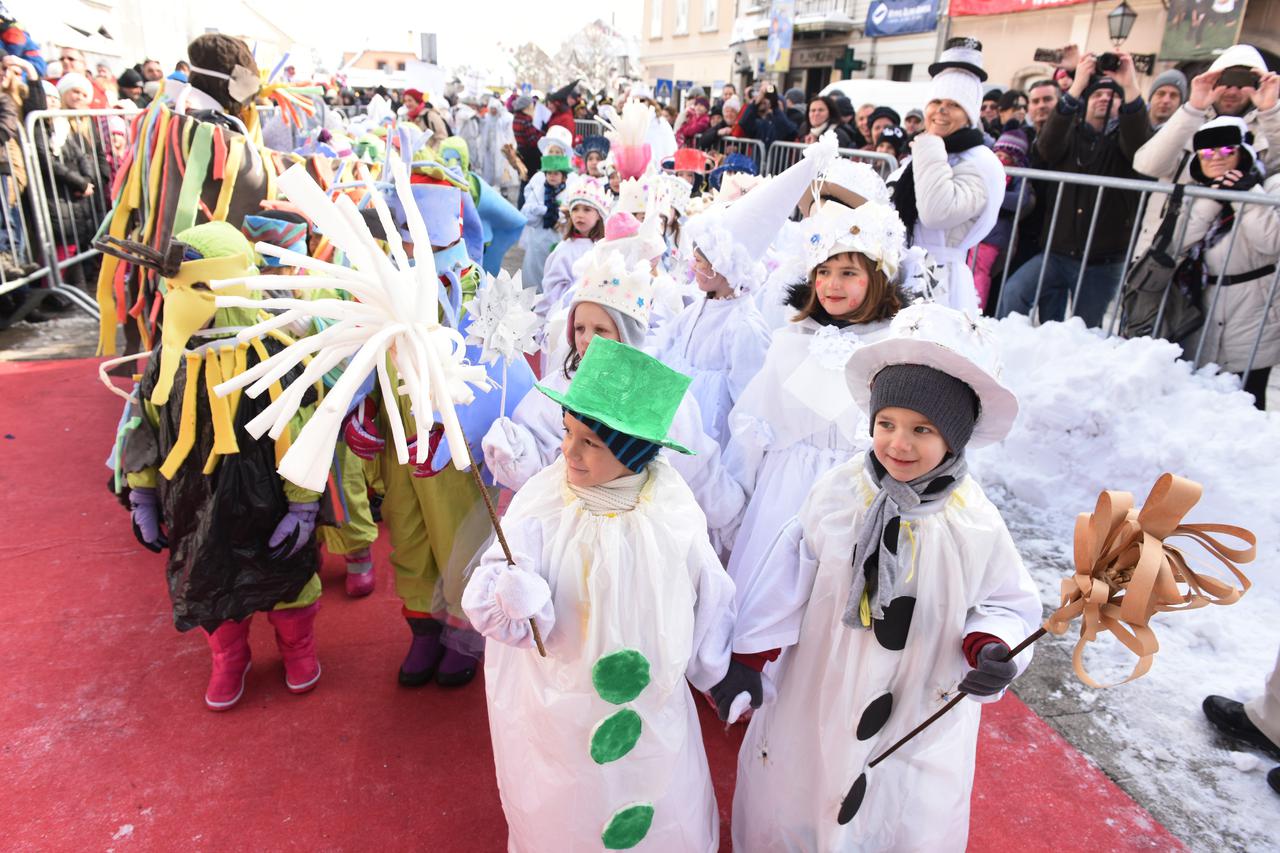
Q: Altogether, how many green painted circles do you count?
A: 3